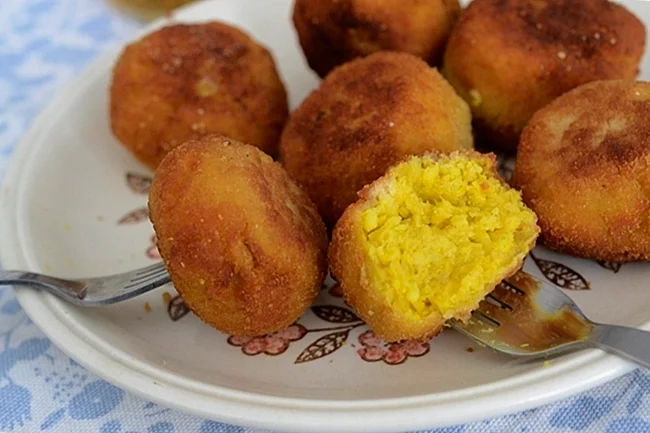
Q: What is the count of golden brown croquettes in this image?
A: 7